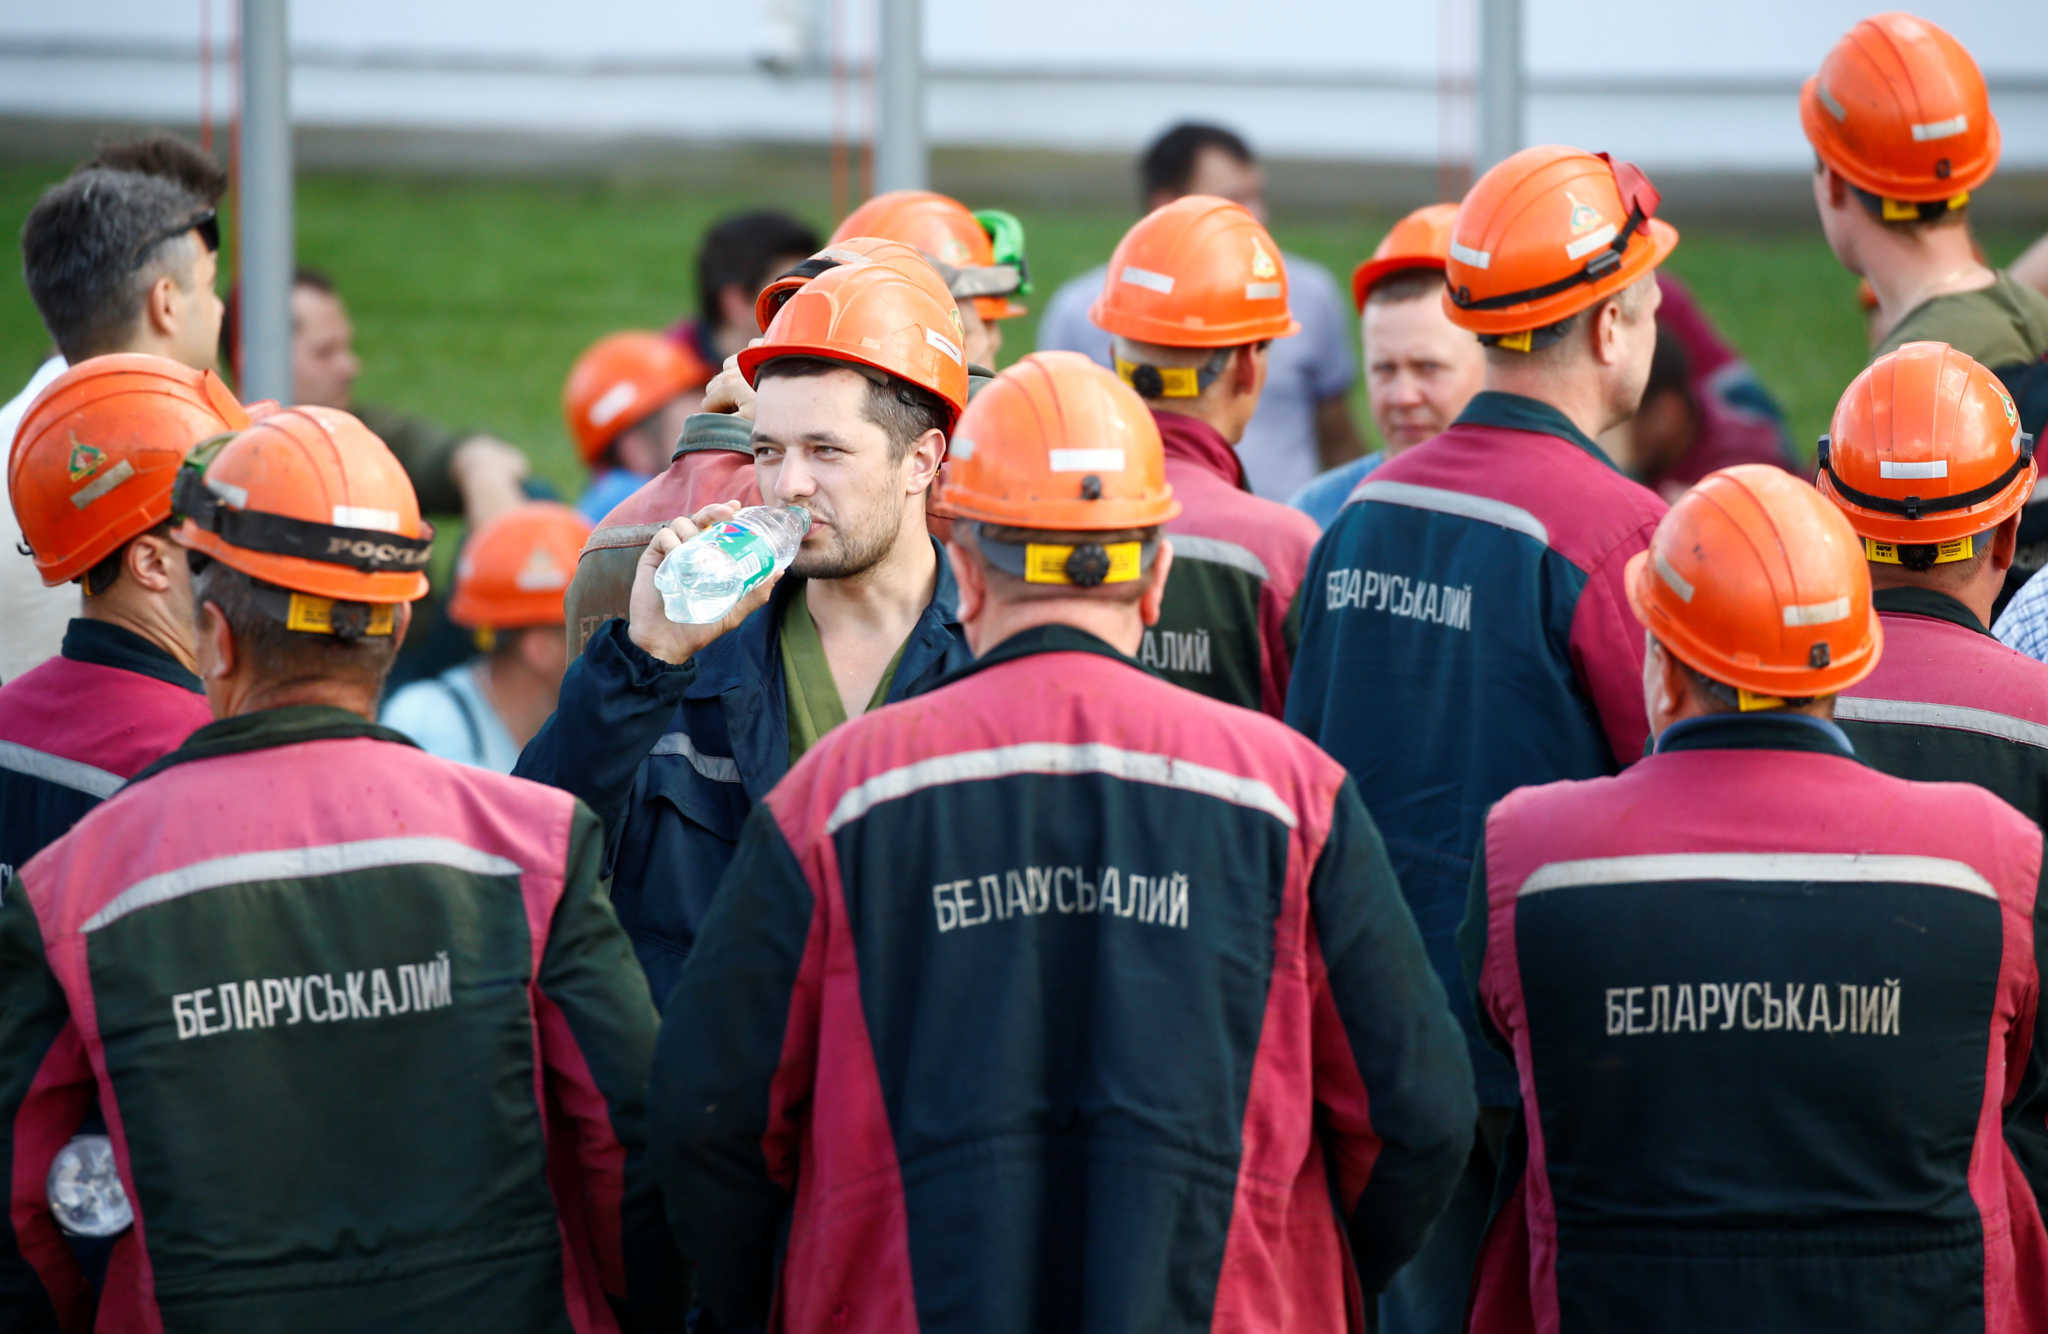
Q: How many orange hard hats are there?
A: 14